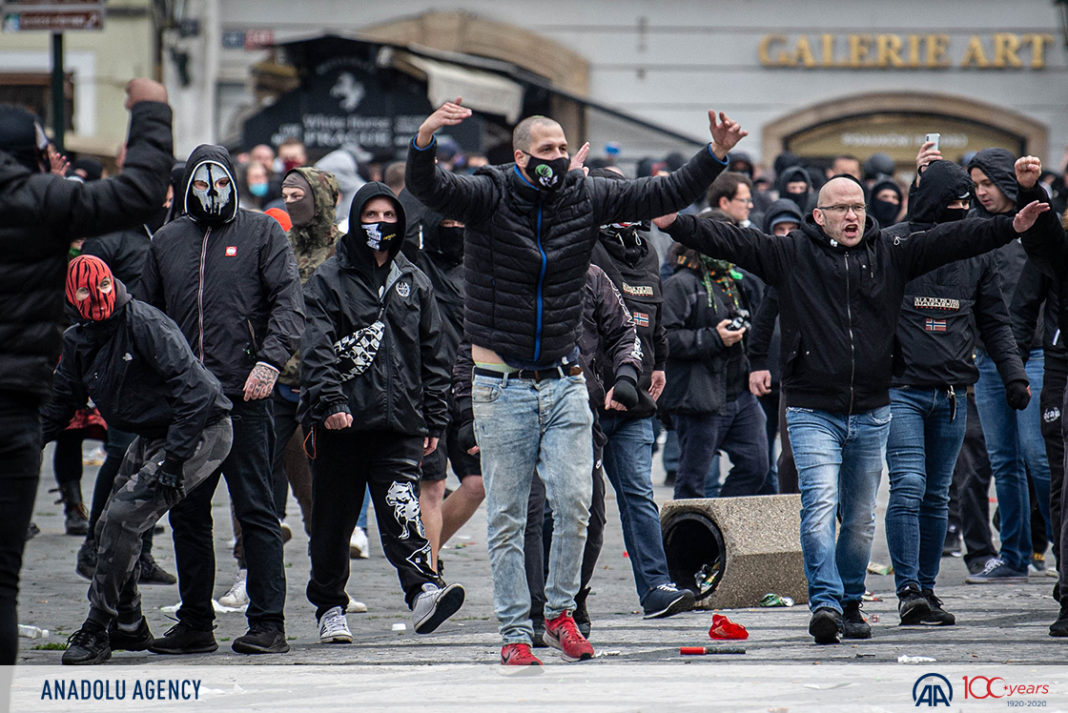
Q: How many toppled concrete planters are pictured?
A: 1